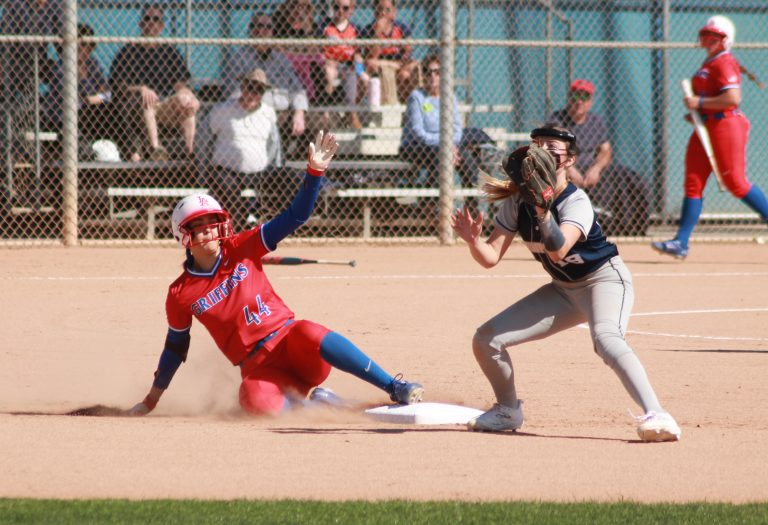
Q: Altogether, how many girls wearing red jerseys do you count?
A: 2